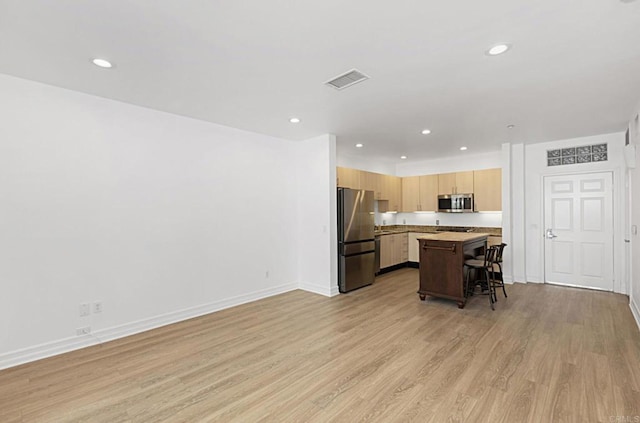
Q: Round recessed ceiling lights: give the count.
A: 7